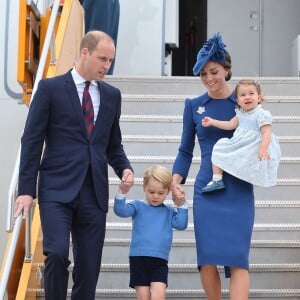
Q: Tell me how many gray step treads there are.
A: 11